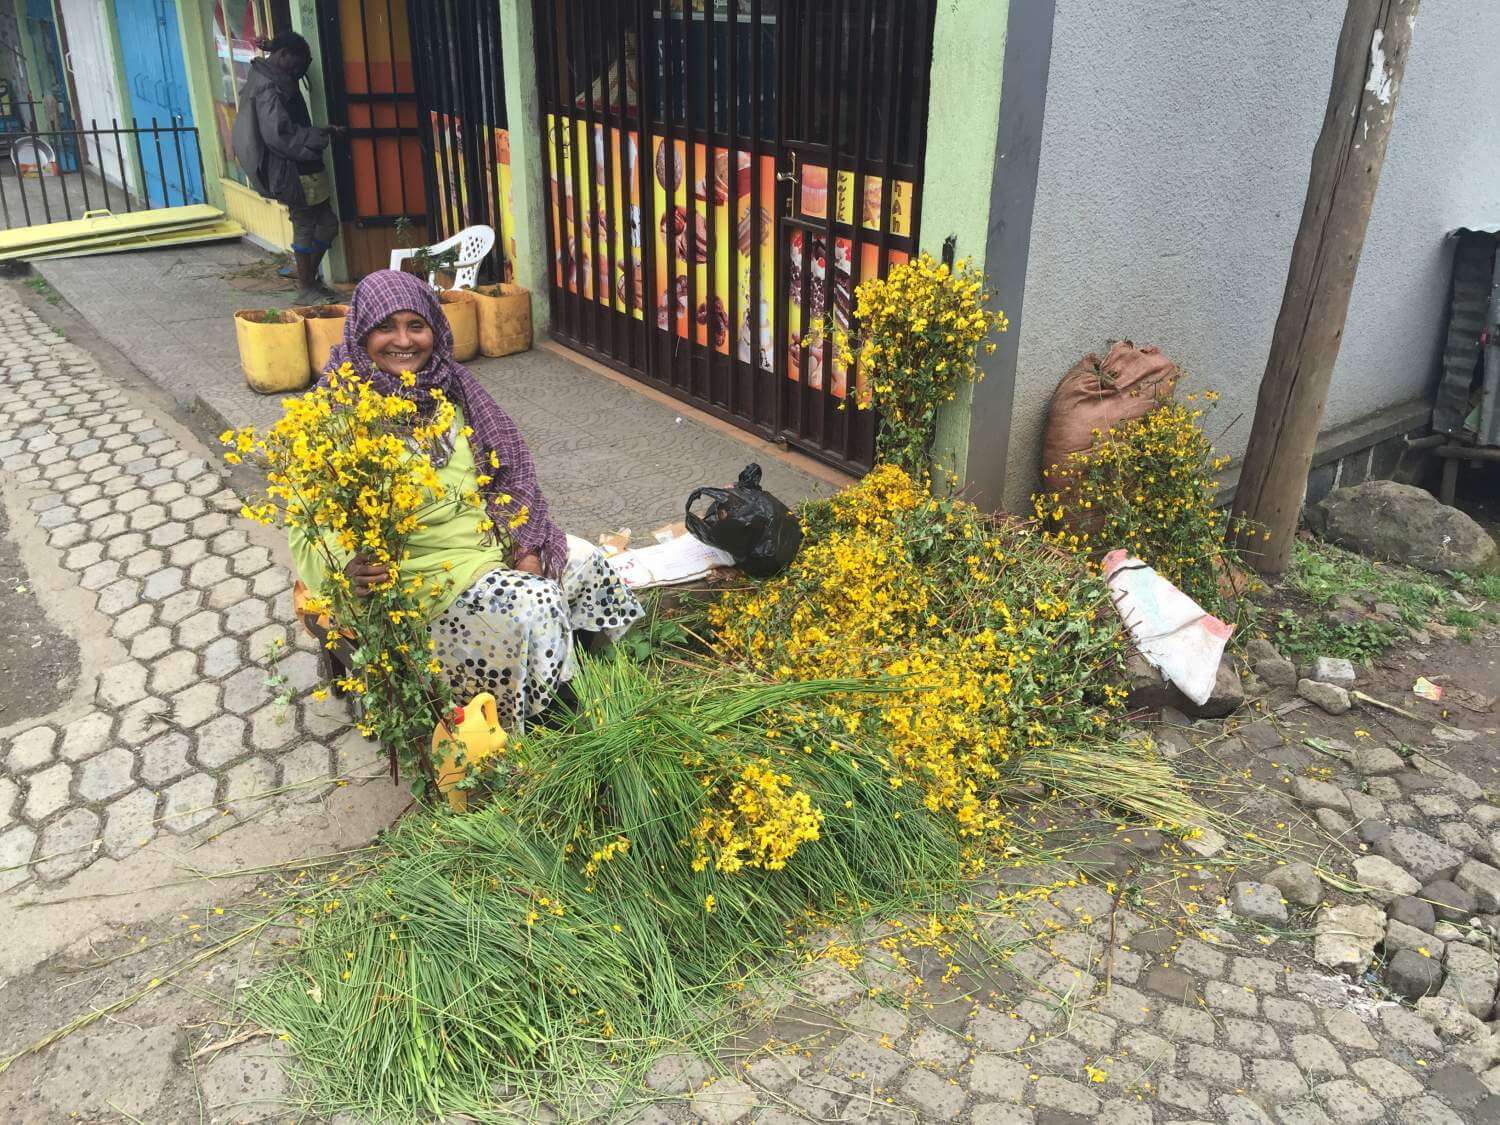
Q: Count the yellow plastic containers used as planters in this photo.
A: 4